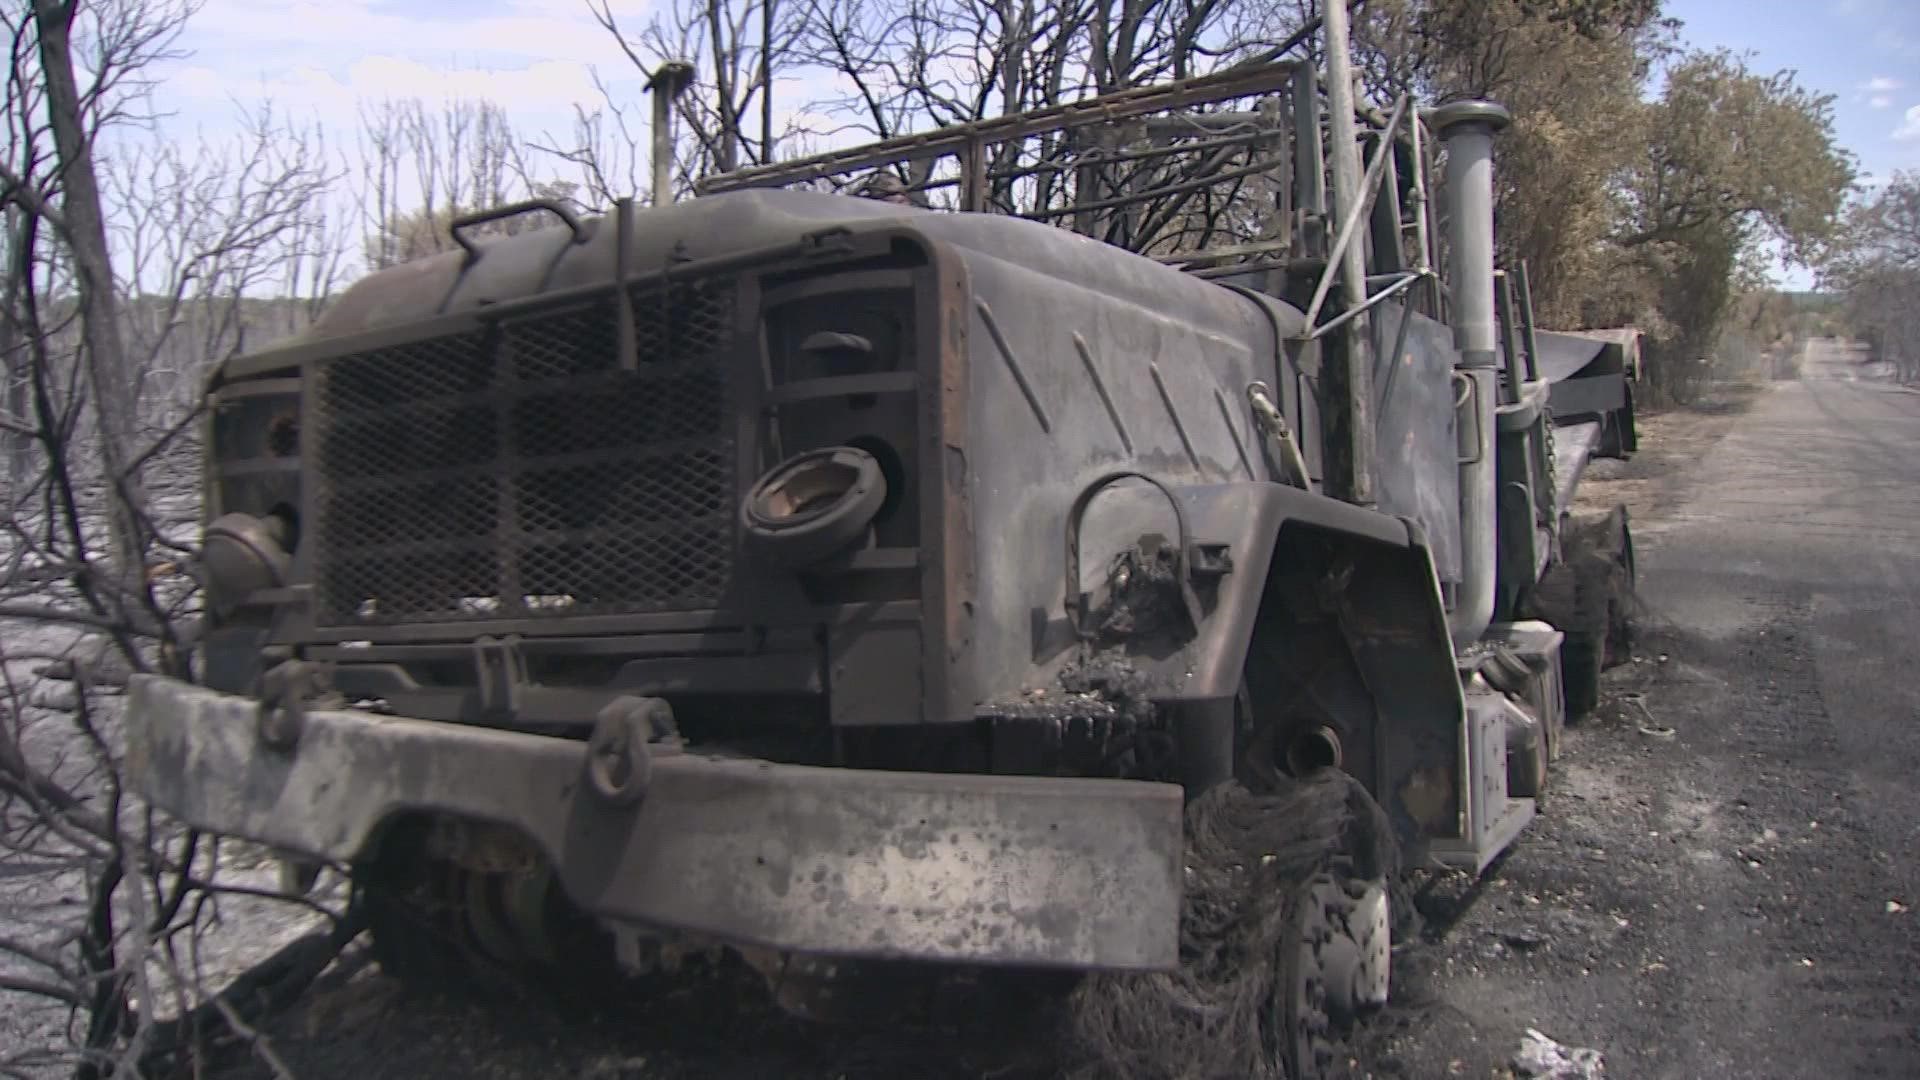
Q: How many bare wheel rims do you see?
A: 1